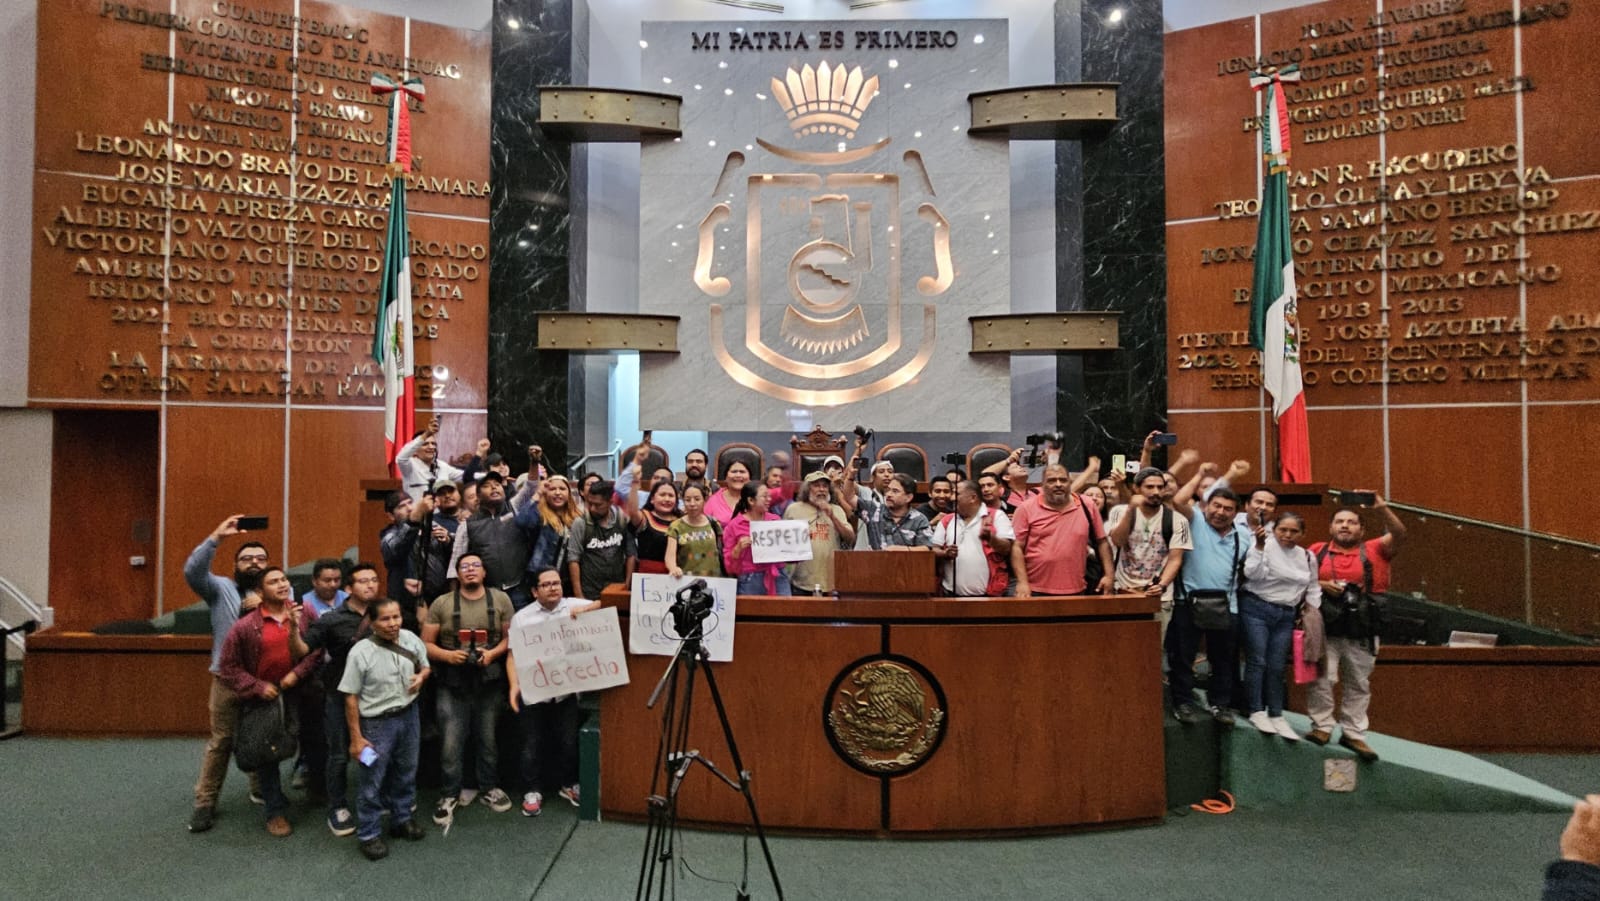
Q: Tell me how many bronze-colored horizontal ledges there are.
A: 4